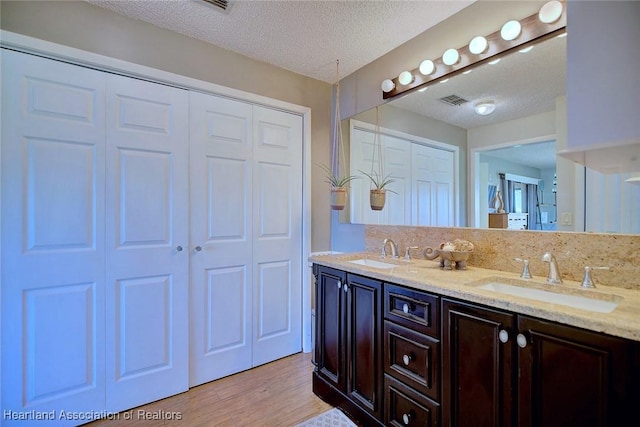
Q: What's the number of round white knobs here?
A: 7